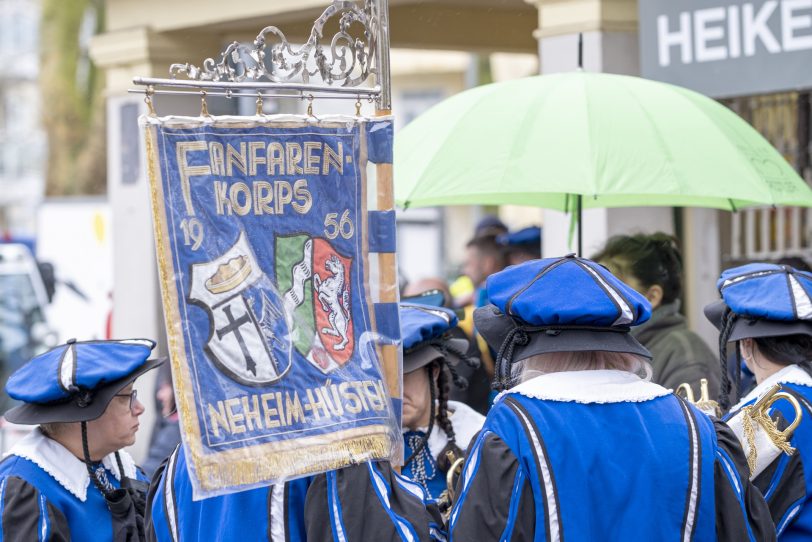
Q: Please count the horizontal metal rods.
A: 2